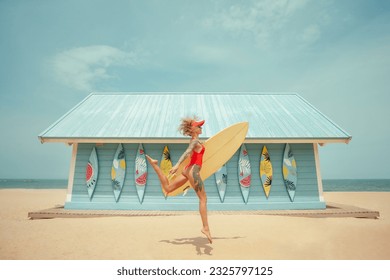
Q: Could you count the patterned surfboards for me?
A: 8